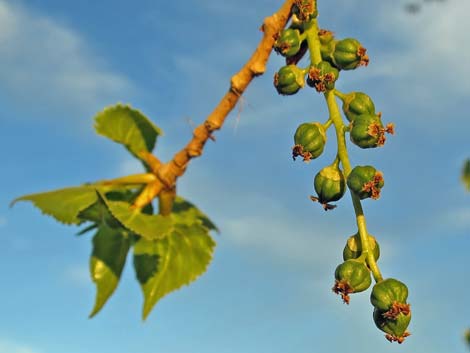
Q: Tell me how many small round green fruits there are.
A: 15